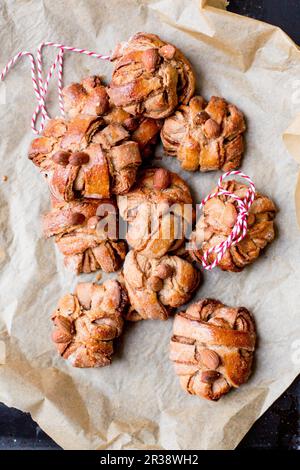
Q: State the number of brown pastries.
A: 10